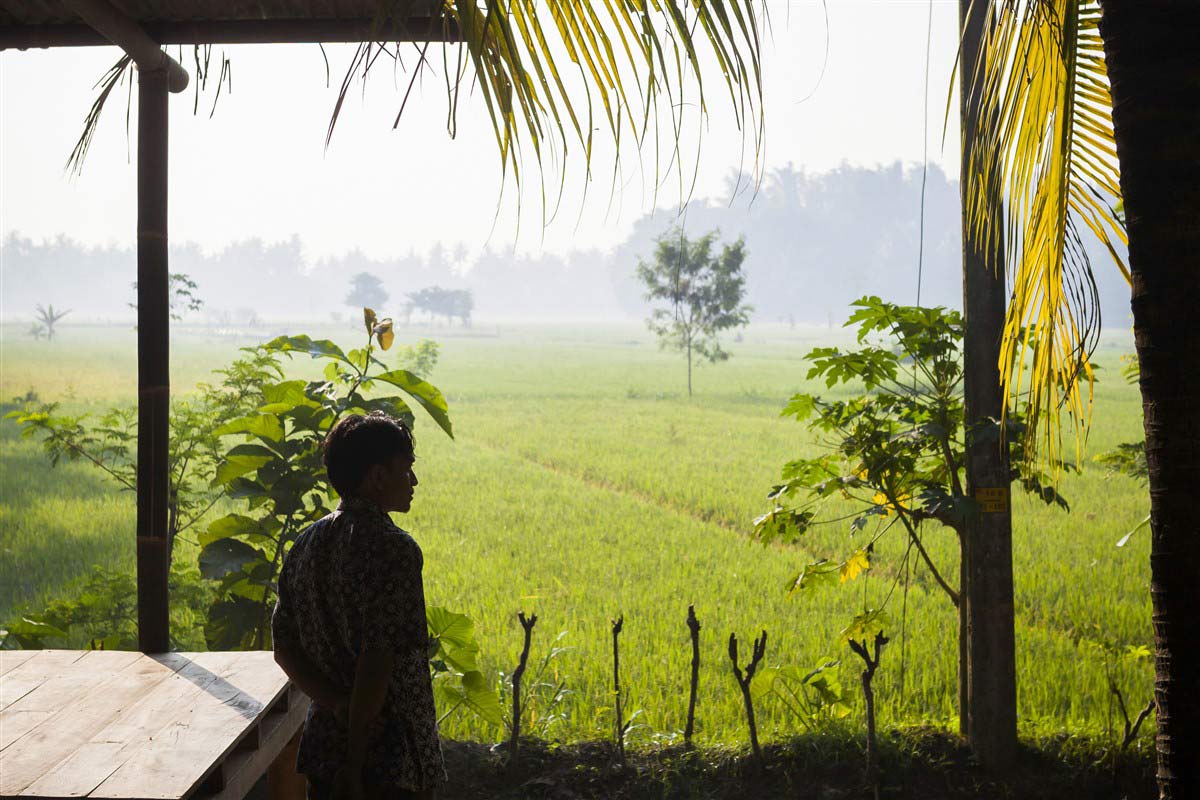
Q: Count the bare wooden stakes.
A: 5